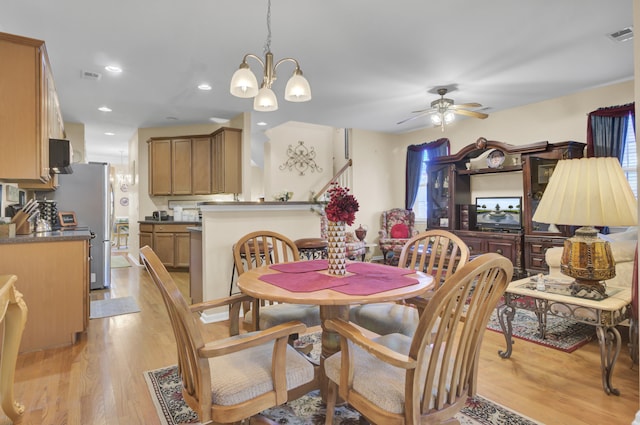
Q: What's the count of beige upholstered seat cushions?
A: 4